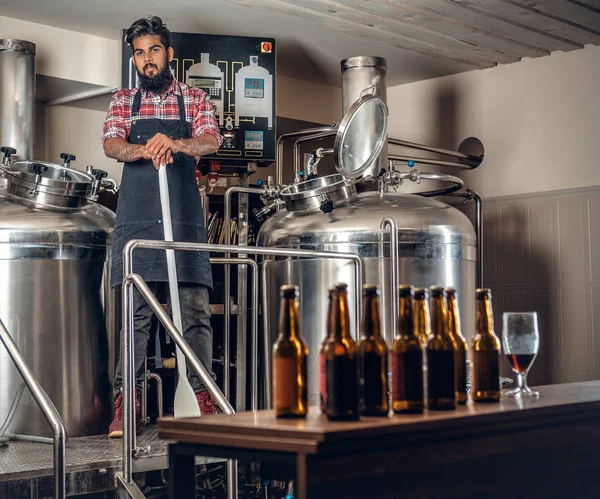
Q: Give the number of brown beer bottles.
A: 9